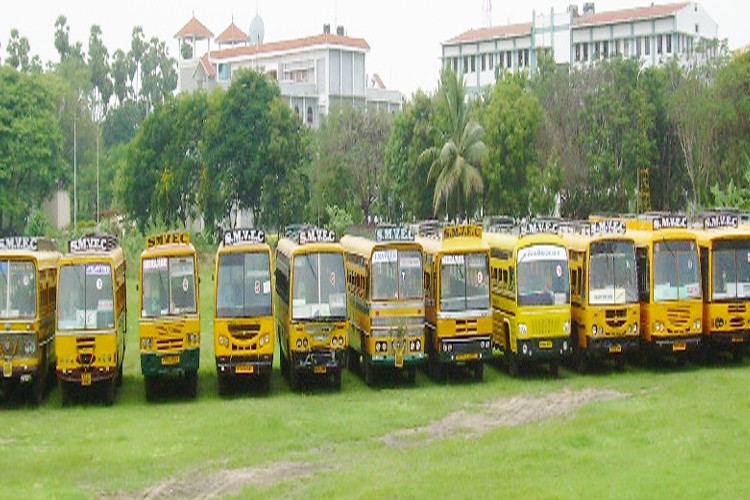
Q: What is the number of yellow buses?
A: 11